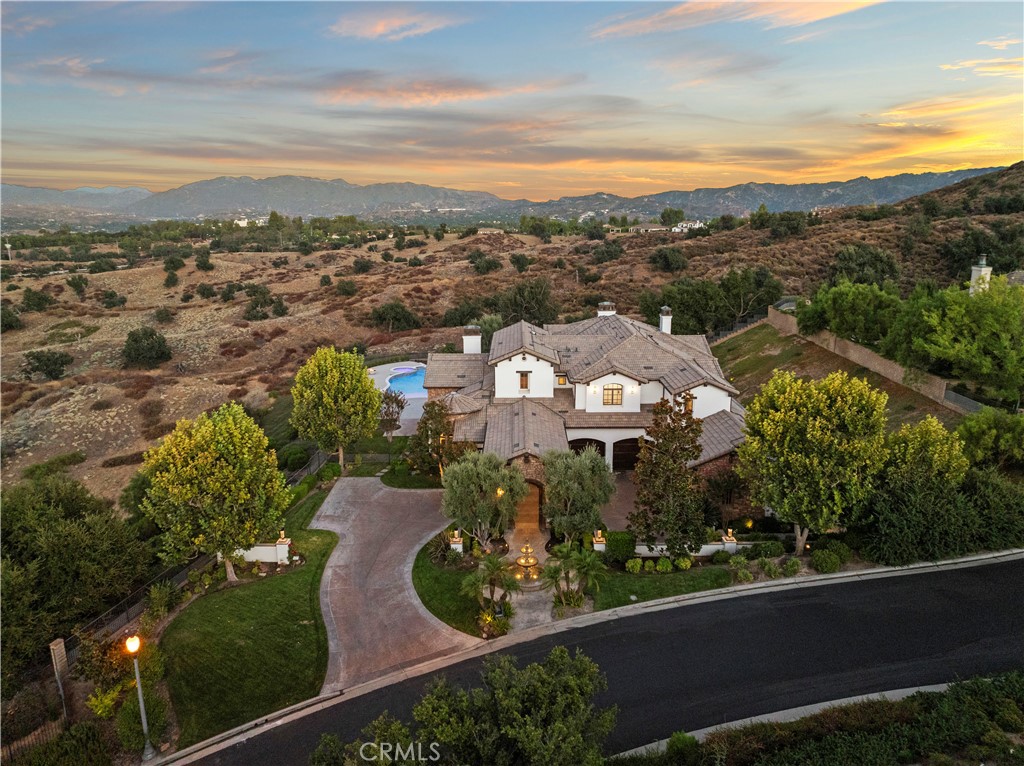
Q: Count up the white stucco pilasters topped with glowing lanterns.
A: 4